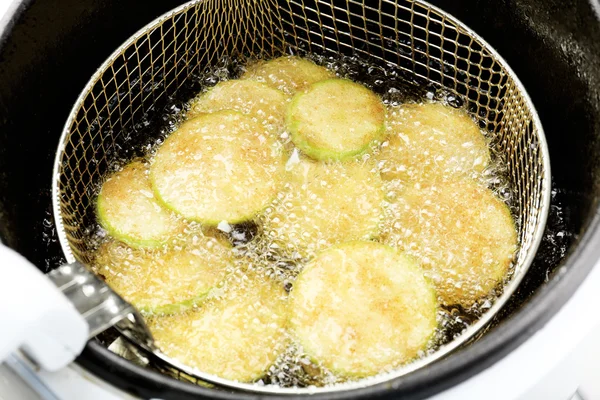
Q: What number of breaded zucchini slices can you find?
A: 11